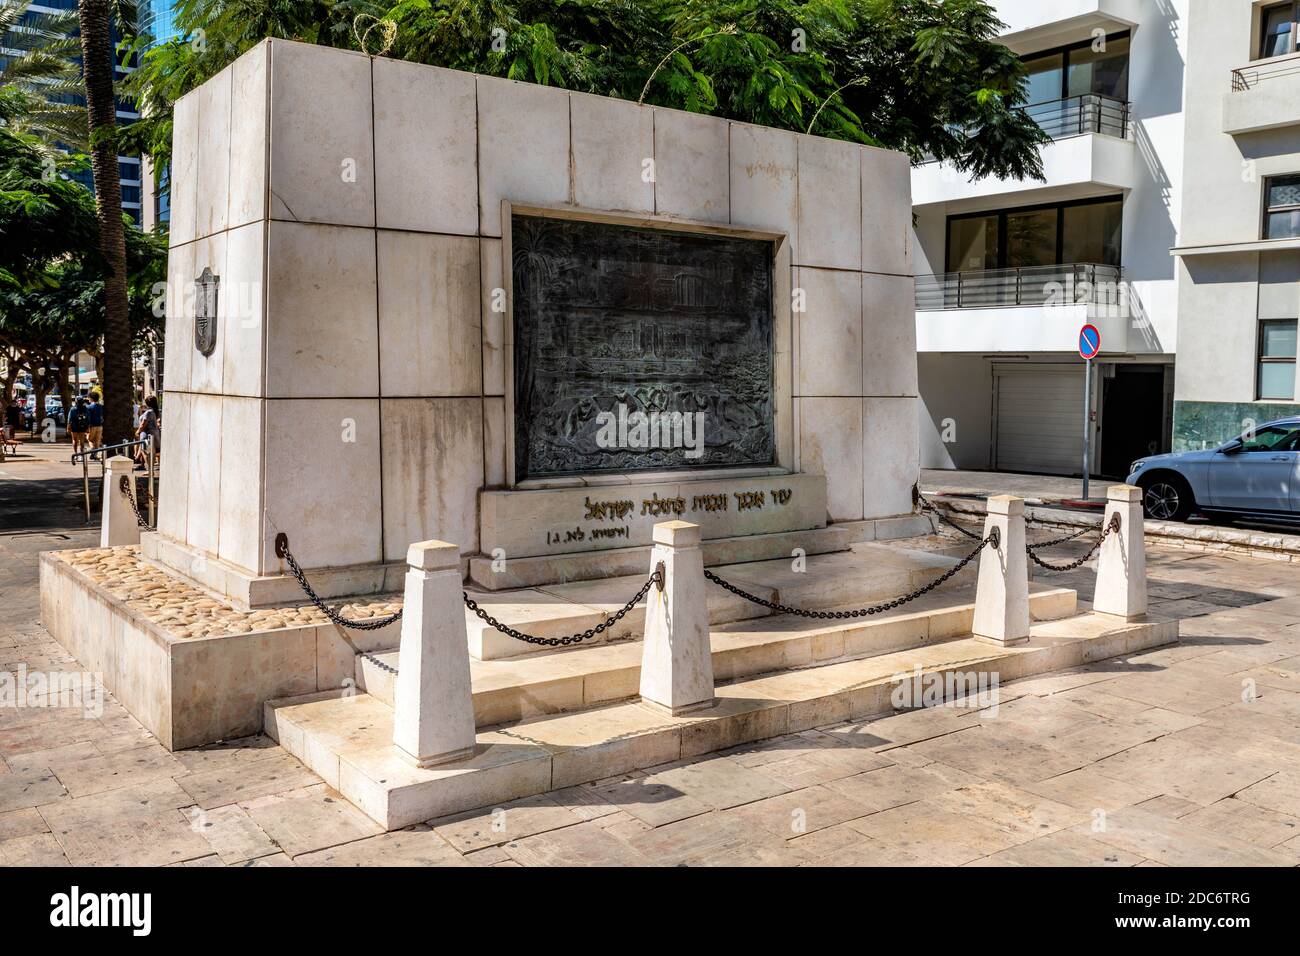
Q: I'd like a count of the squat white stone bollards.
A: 5